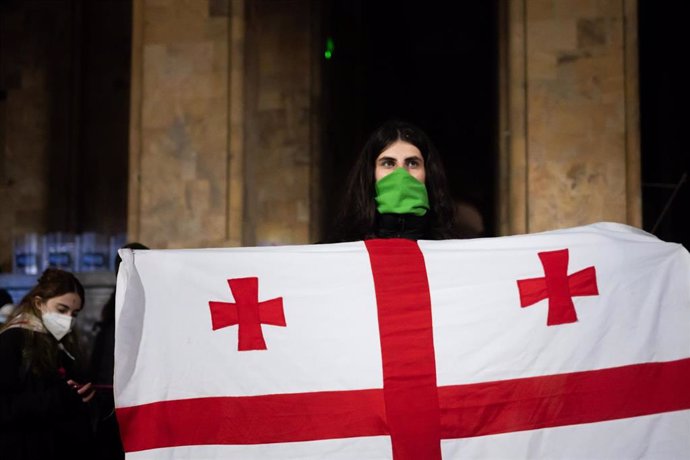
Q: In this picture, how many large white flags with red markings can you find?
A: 1